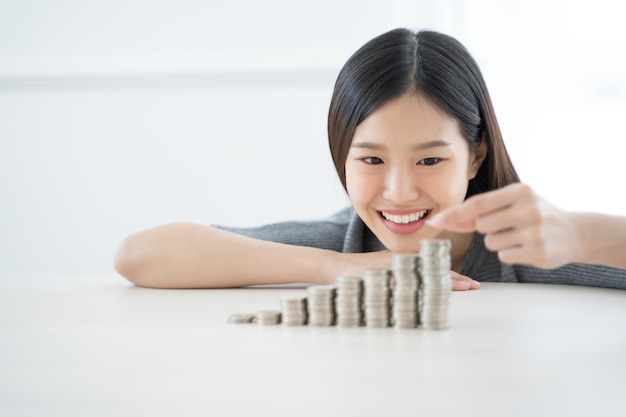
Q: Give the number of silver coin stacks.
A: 8